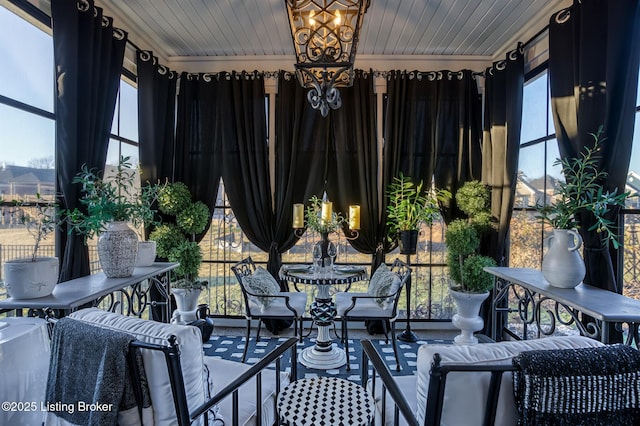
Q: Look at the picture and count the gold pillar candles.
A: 3